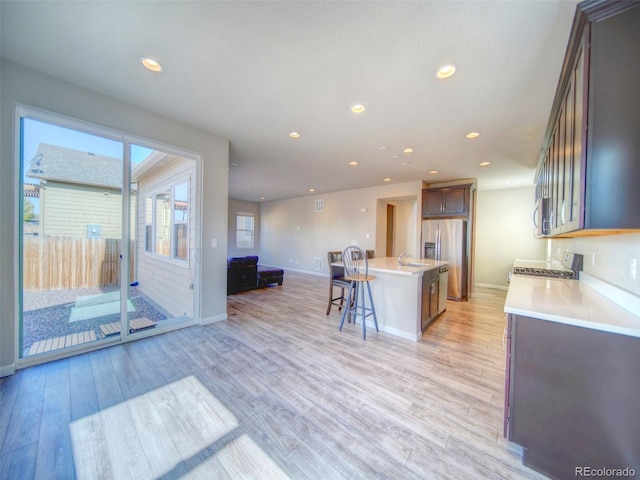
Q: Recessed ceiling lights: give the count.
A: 12